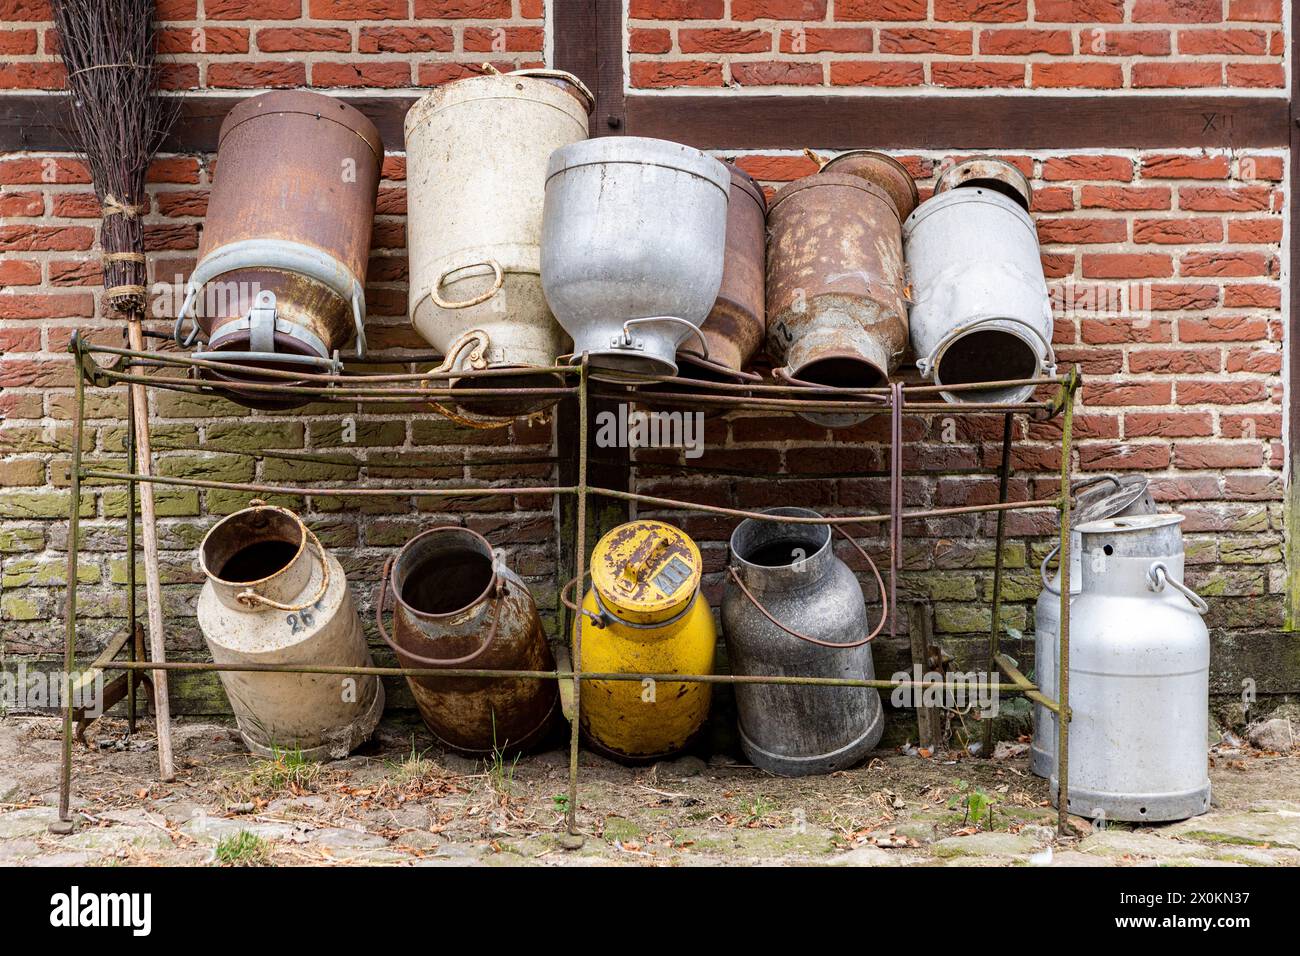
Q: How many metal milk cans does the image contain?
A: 12